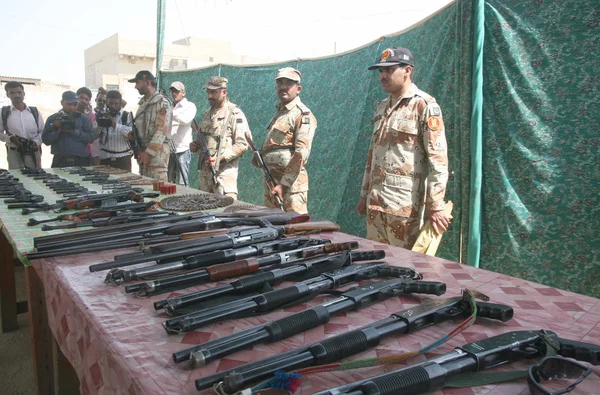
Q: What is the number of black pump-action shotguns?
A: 6